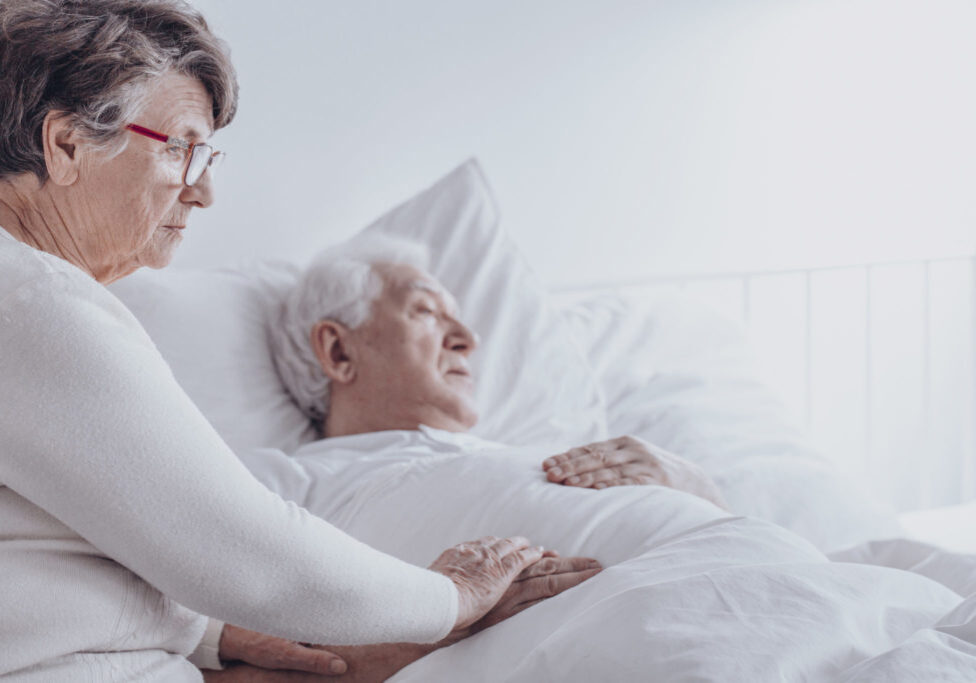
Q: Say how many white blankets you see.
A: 1